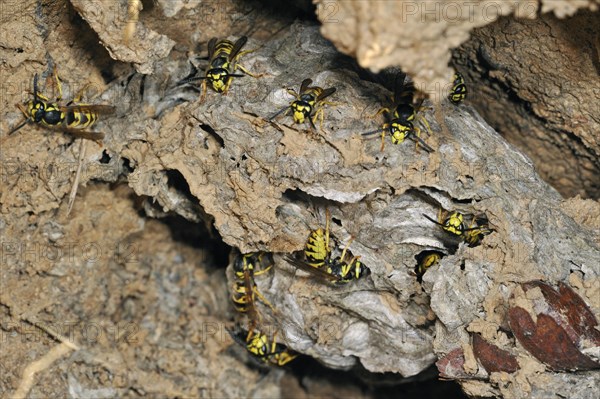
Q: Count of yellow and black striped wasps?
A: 10